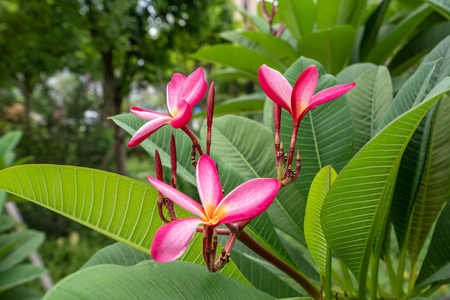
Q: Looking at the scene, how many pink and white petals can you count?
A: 12